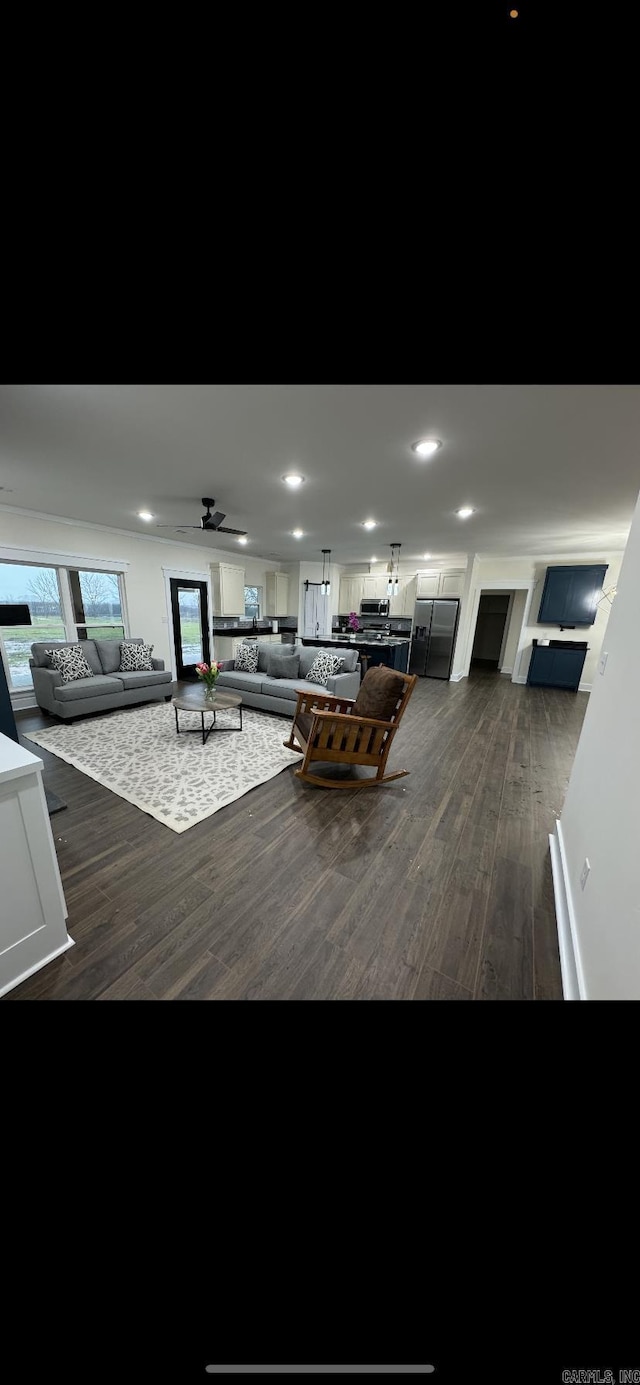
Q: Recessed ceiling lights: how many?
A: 9